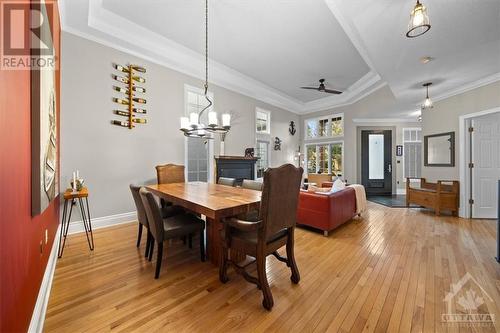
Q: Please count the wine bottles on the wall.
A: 12